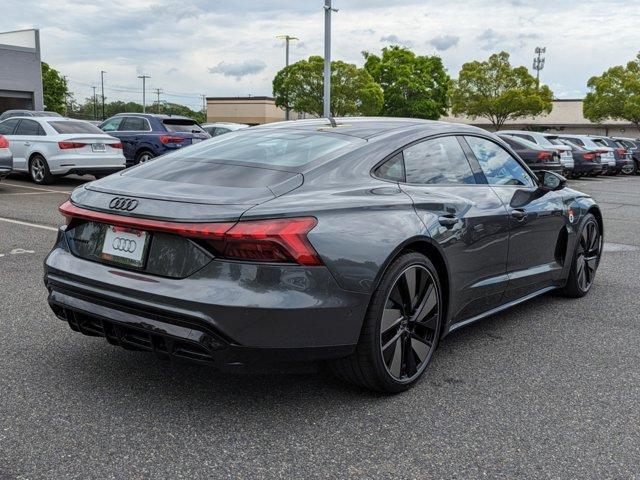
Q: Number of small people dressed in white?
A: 0